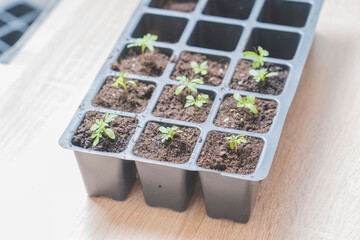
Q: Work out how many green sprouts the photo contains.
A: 11